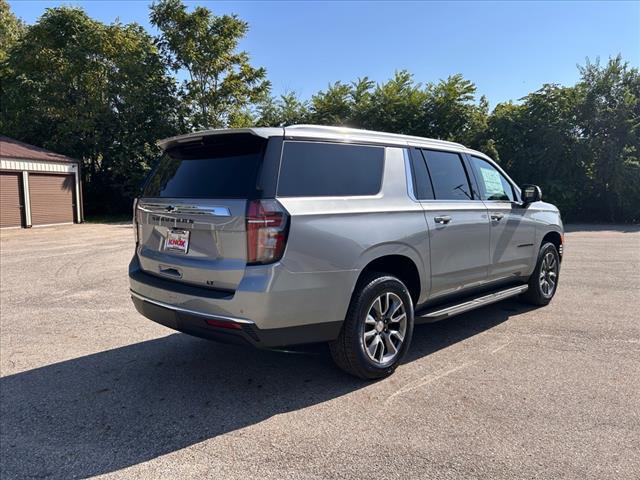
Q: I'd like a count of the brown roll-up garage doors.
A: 2